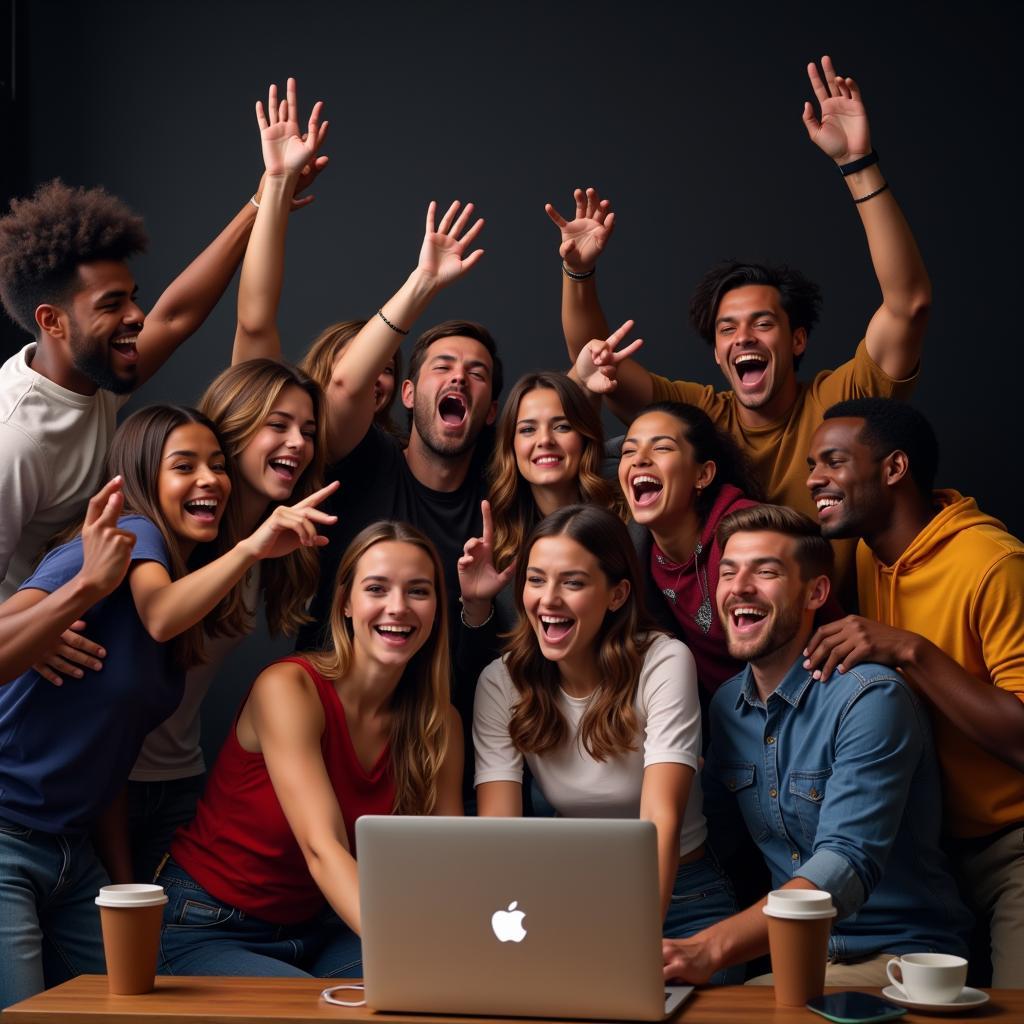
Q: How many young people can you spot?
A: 12